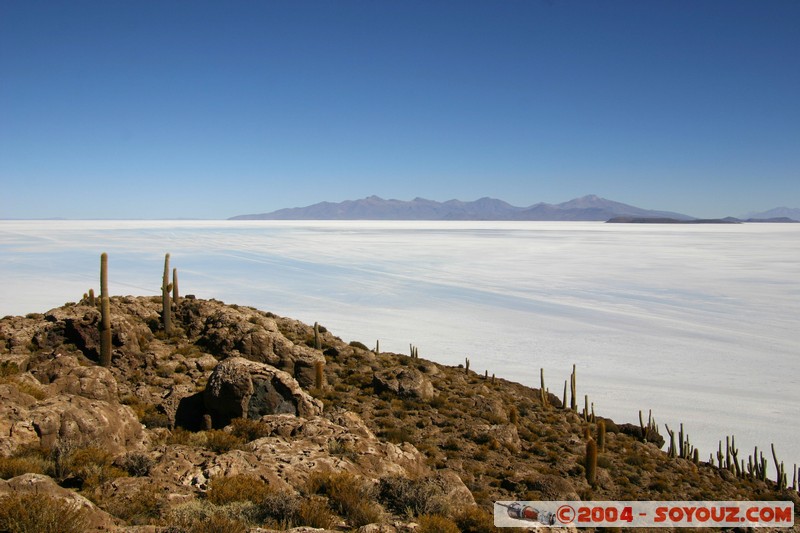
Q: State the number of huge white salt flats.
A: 1